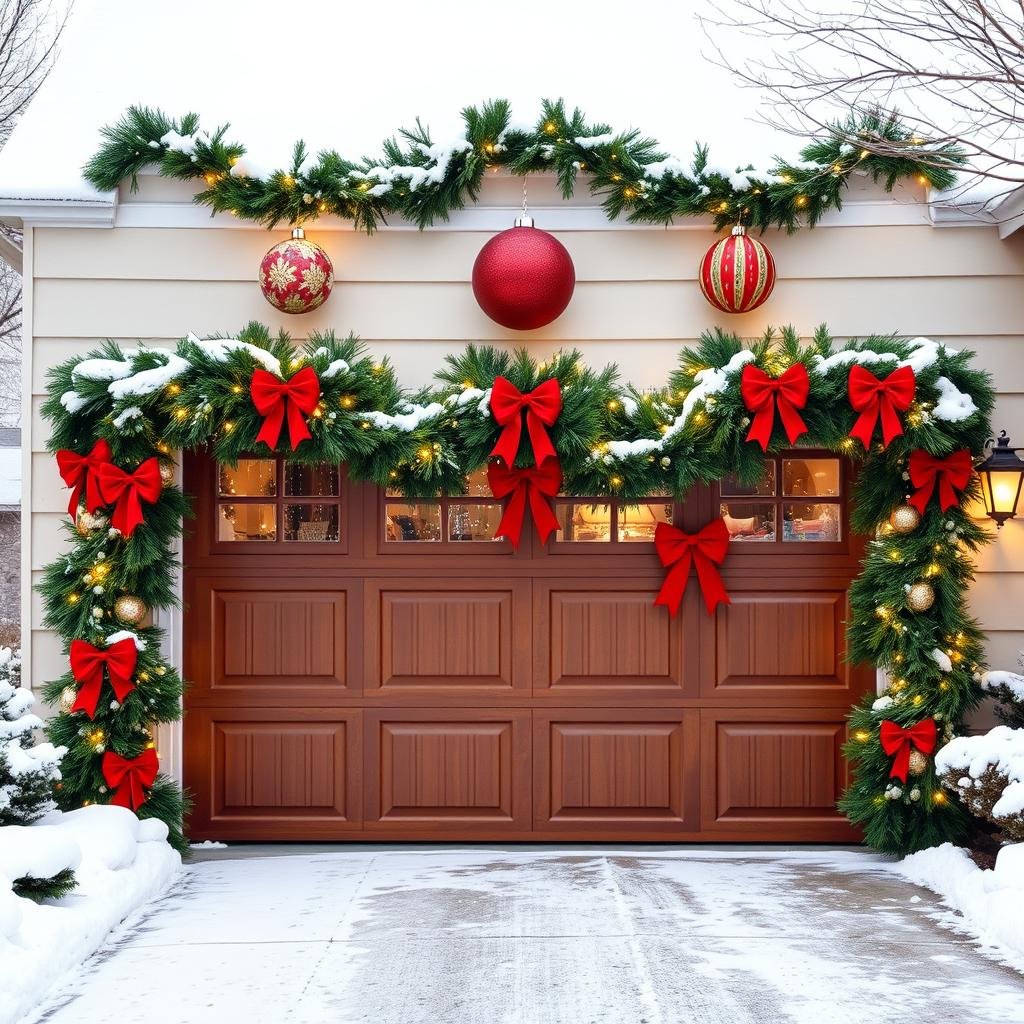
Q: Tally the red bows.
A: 12